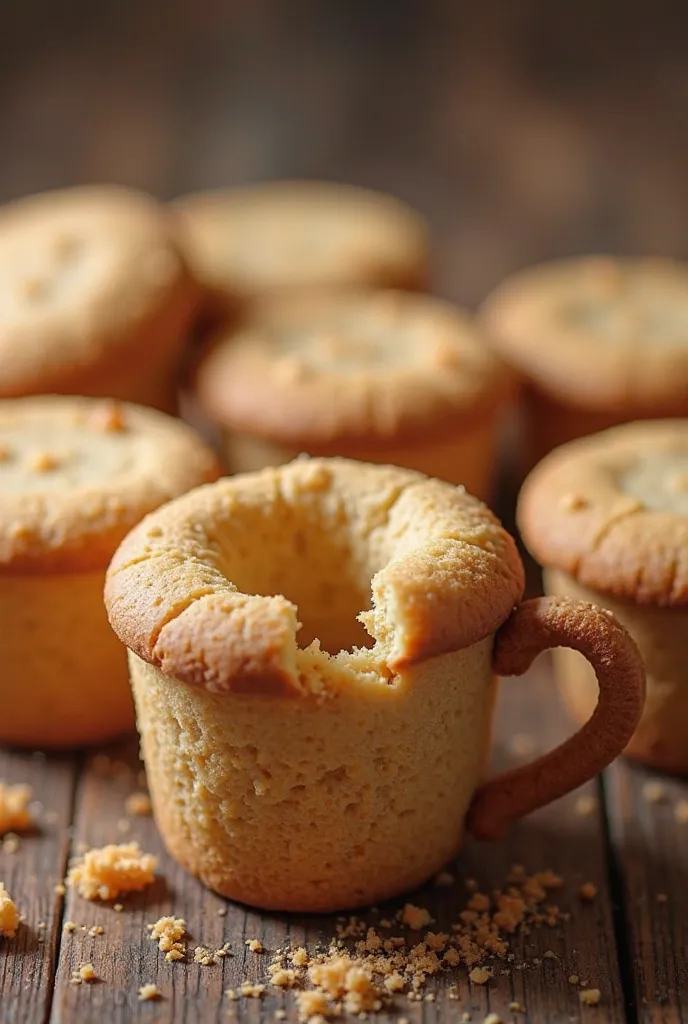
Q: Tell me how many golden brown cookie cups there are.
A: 7